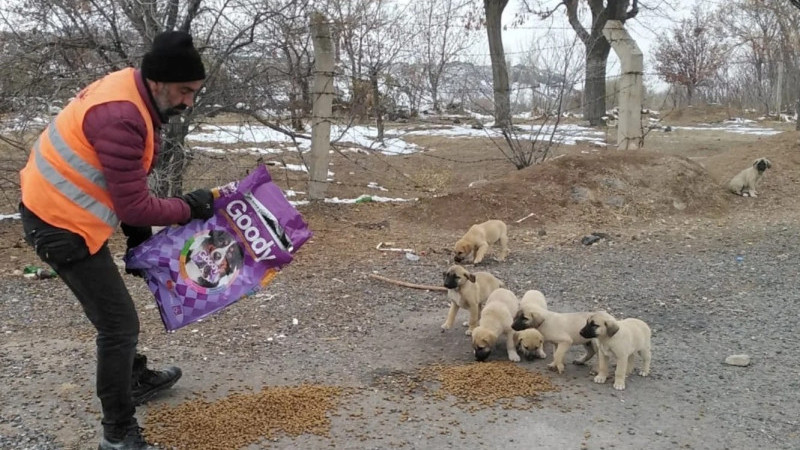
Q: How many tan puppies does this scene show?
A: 7